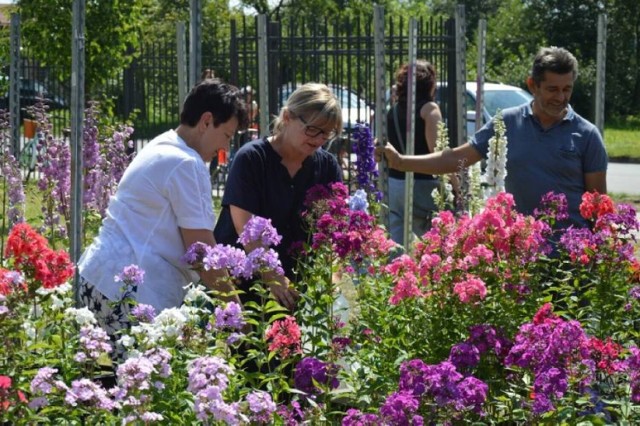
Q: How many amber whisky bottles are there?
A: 0